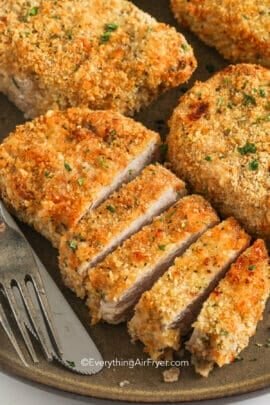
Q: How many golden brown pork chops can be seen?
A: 4